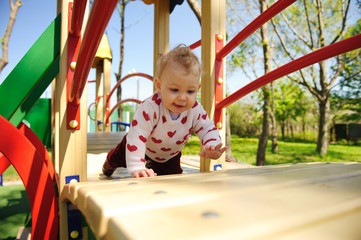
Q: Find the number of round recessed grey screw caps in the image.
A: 3